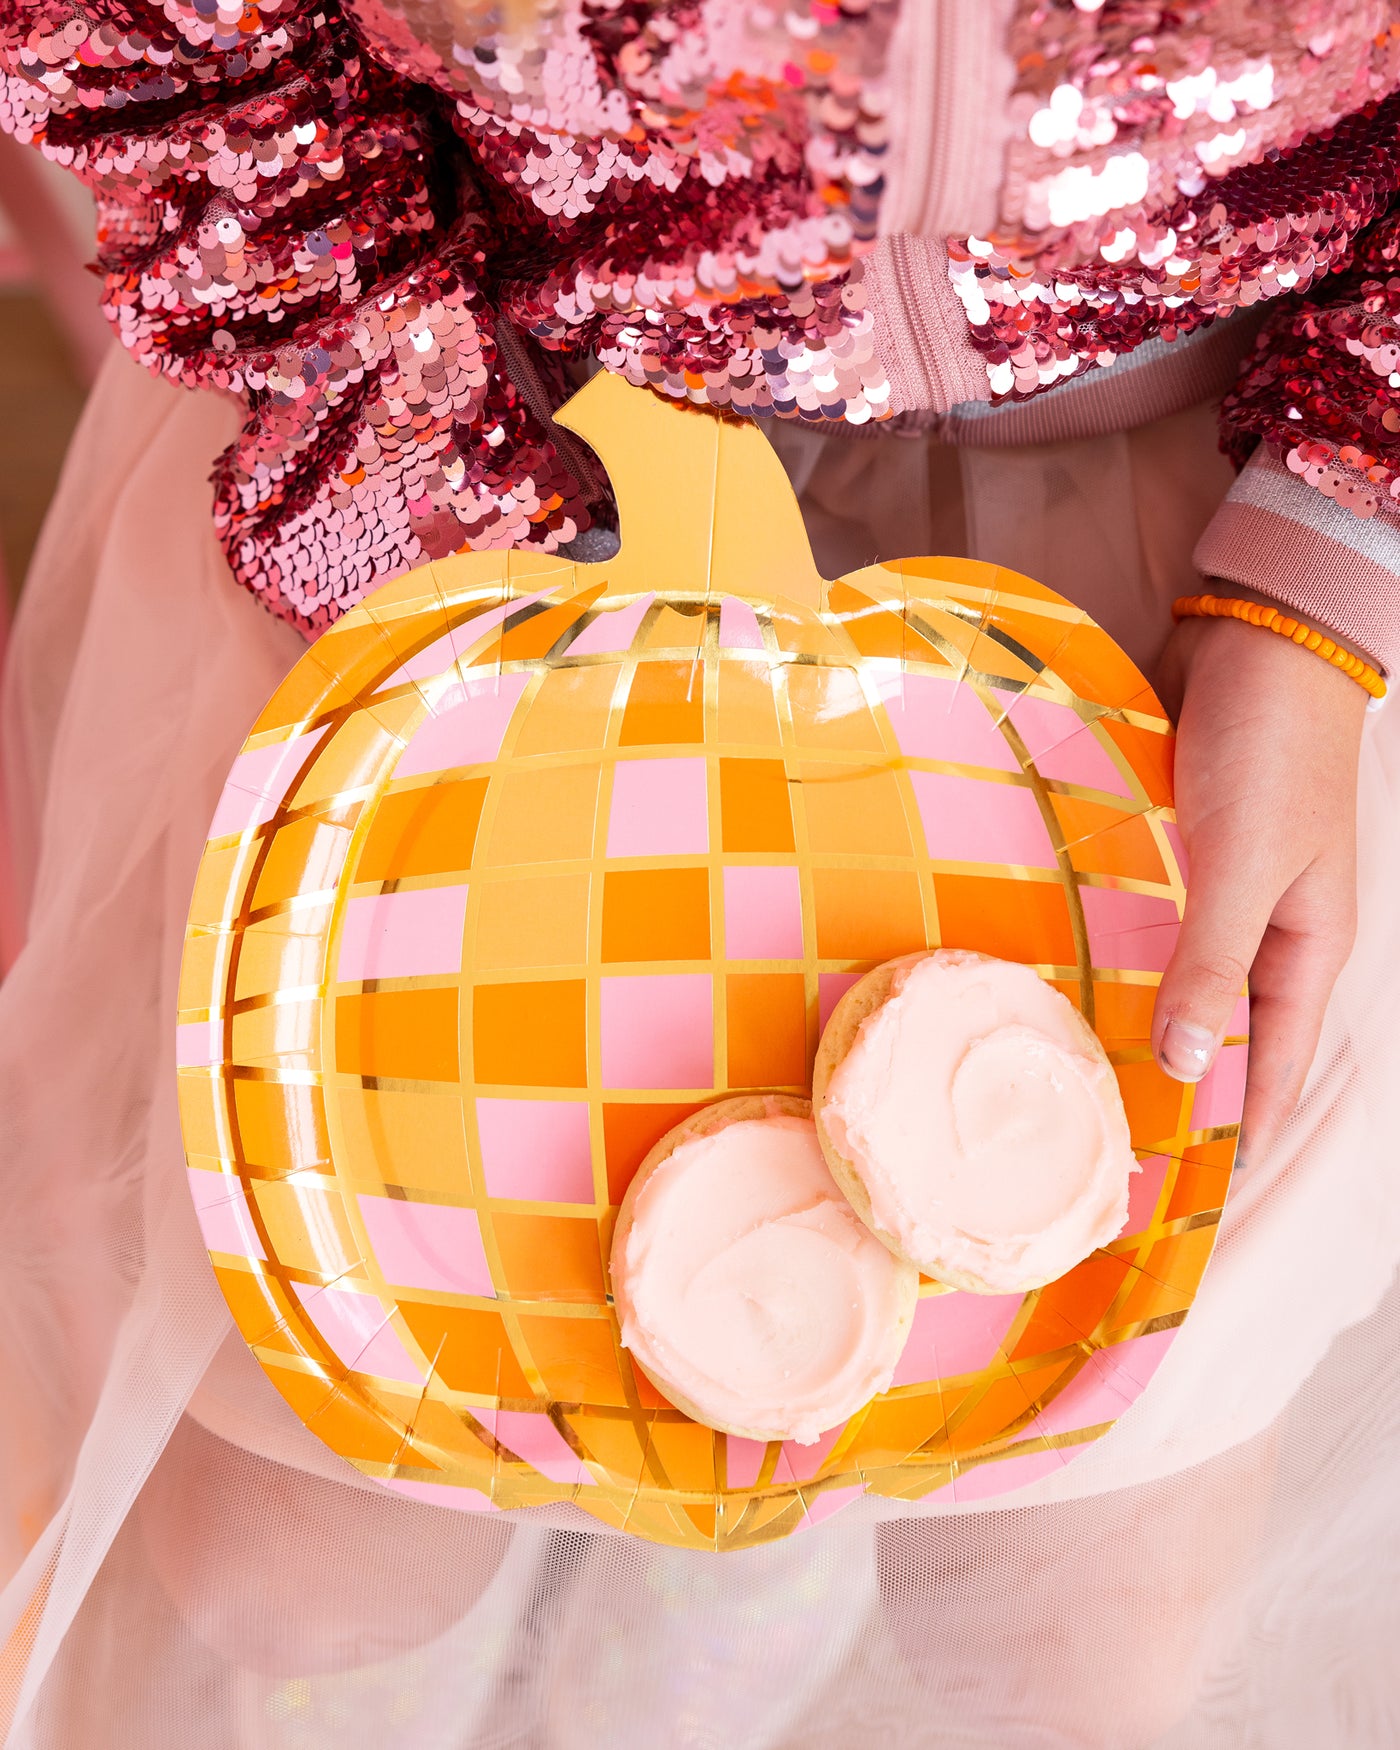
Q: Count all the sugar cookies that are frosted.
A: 2